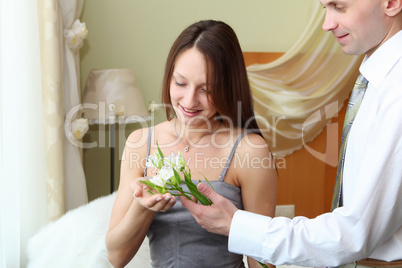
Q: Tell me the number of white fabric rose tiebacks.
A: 2